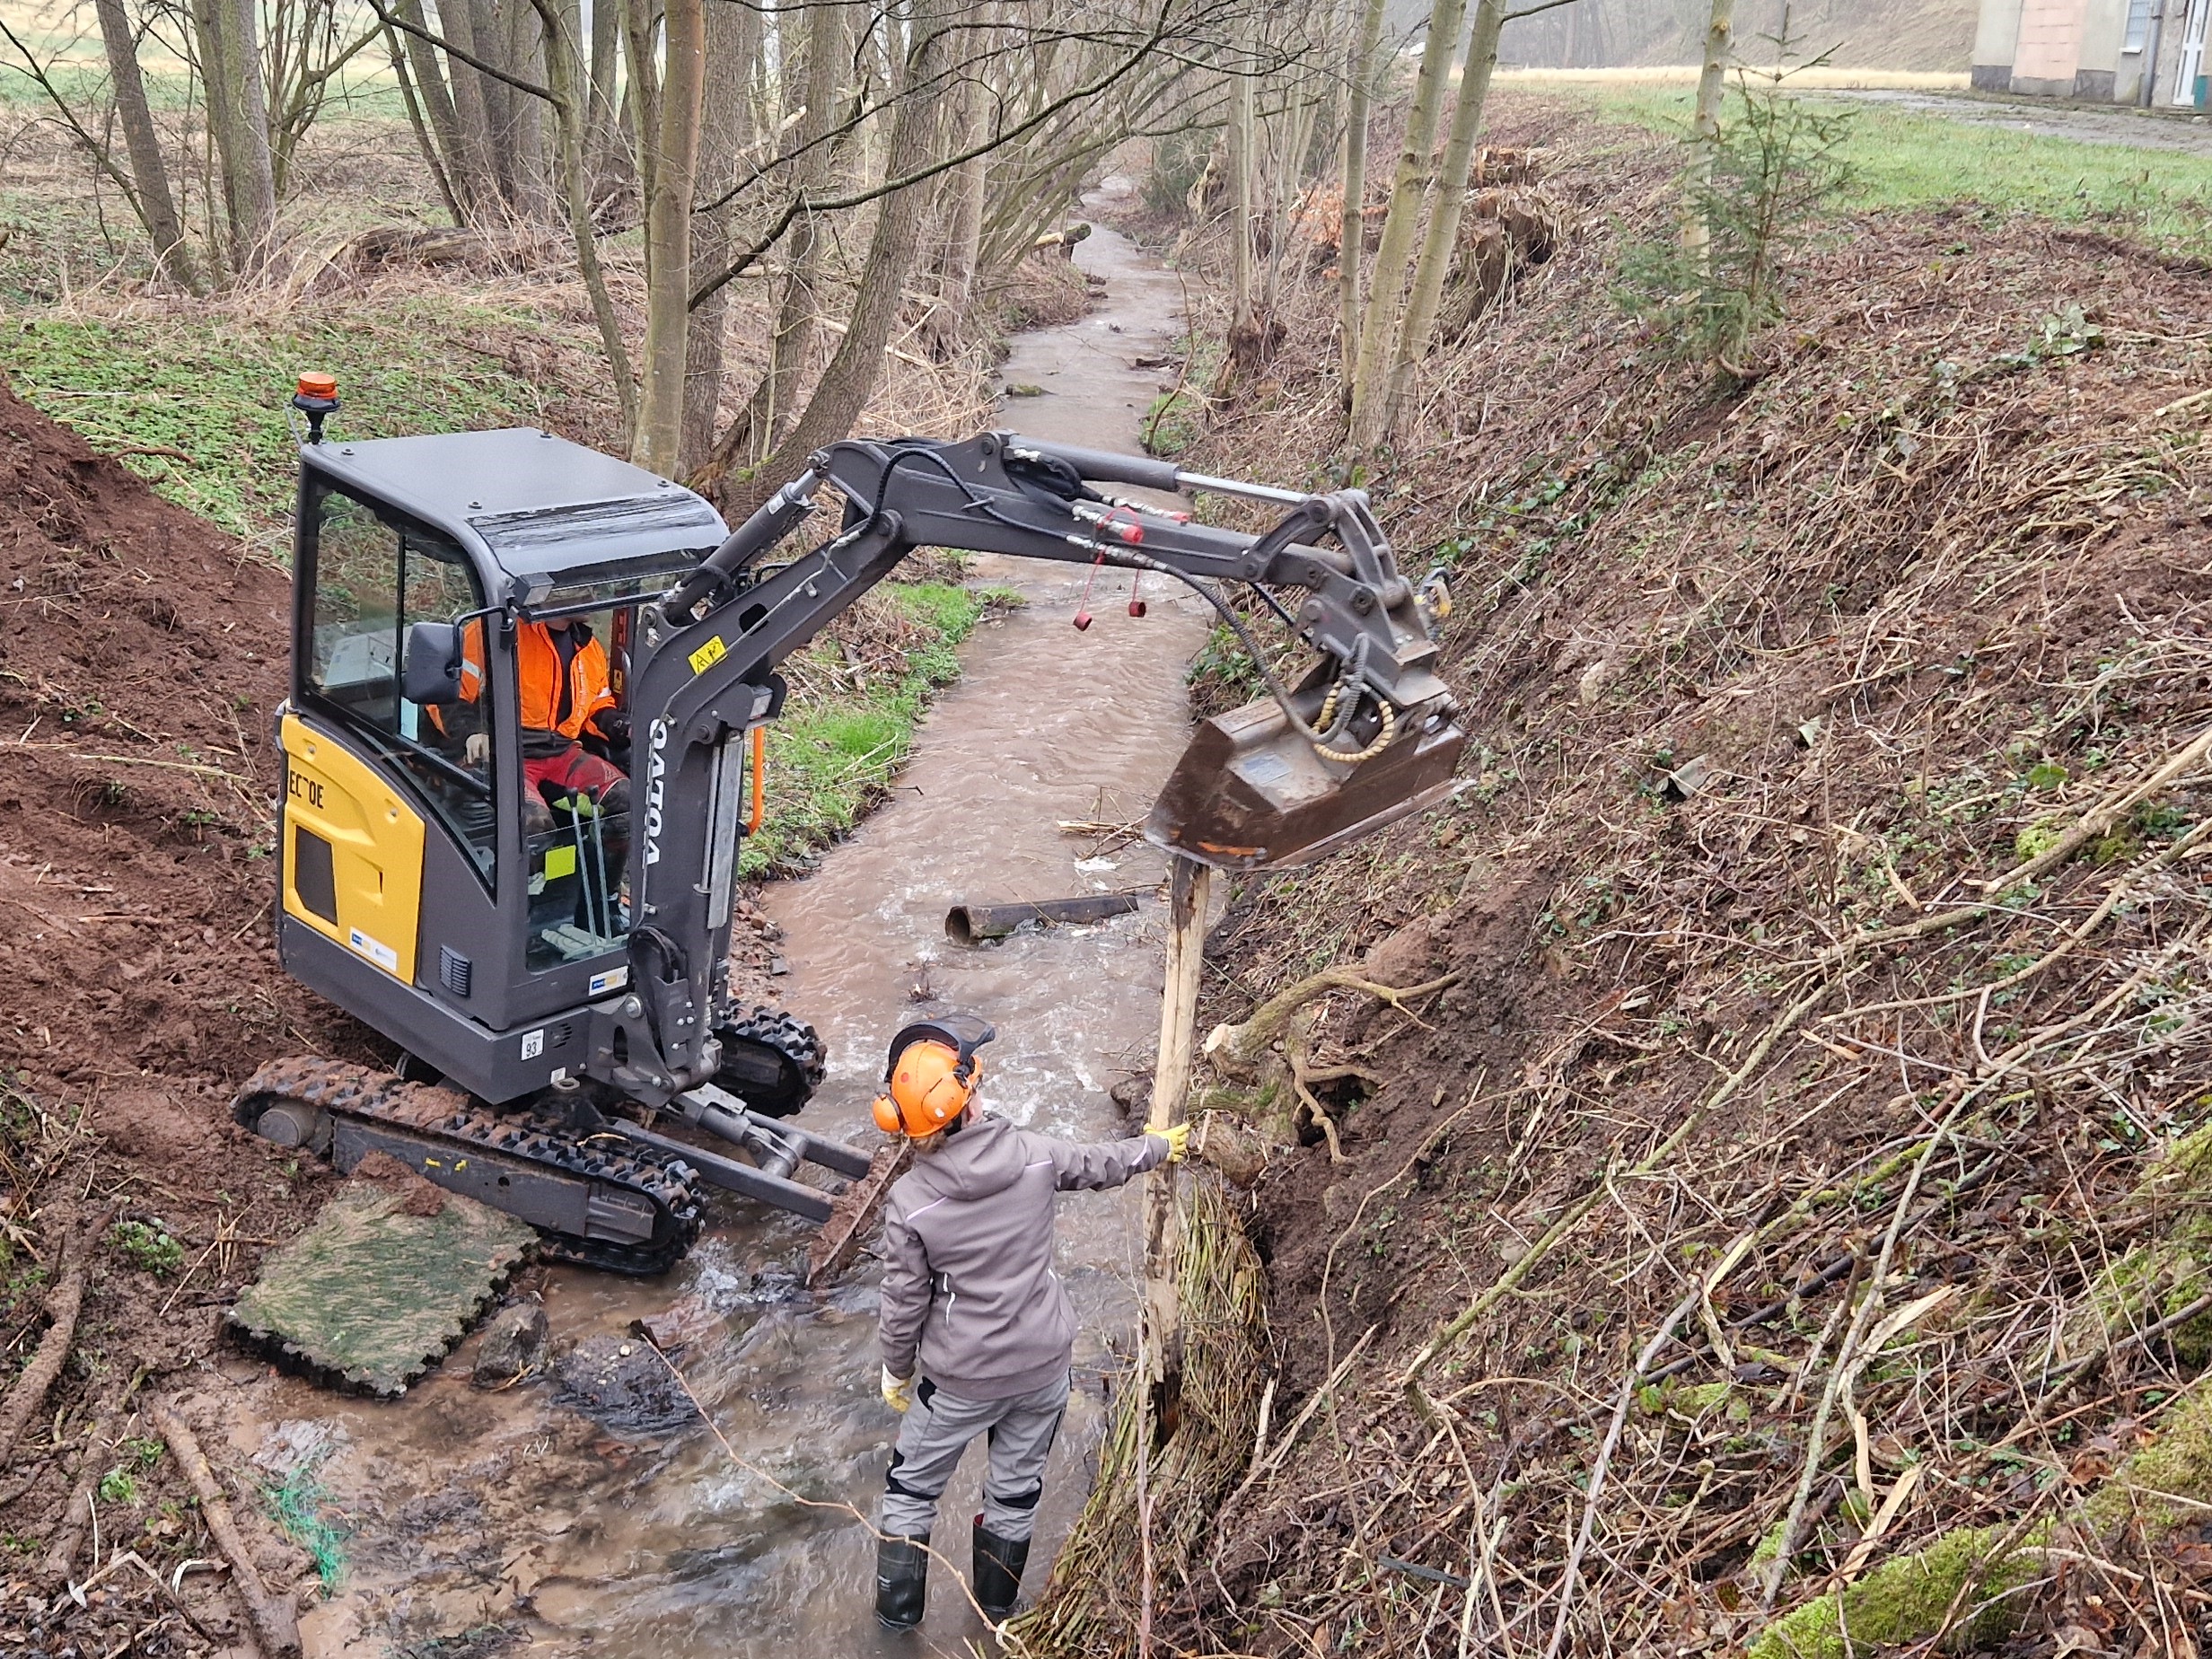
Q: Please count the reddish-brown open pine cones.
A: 0